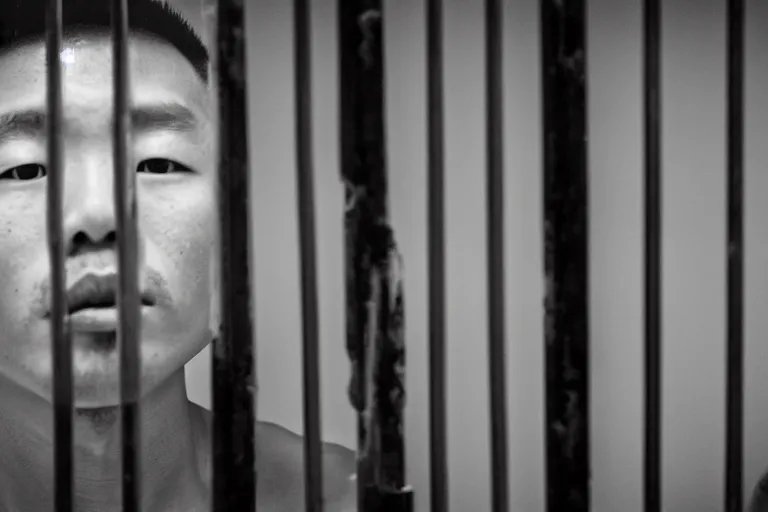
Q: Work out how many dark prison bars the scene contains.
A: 10